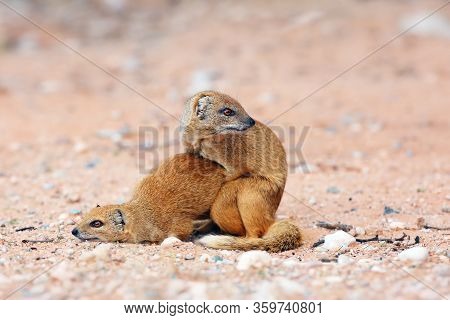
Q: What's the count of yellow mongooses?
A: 2